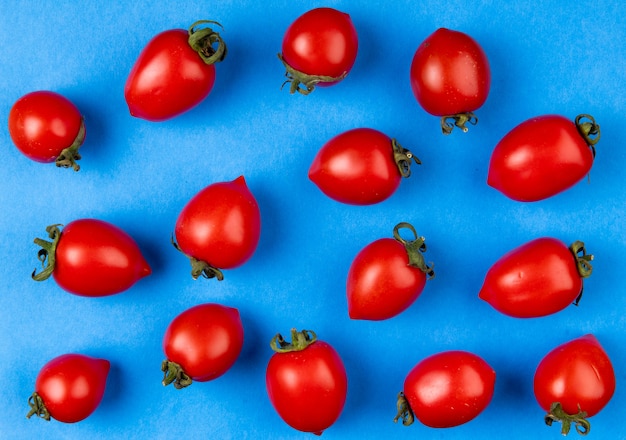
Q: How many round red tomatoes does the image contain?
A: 15